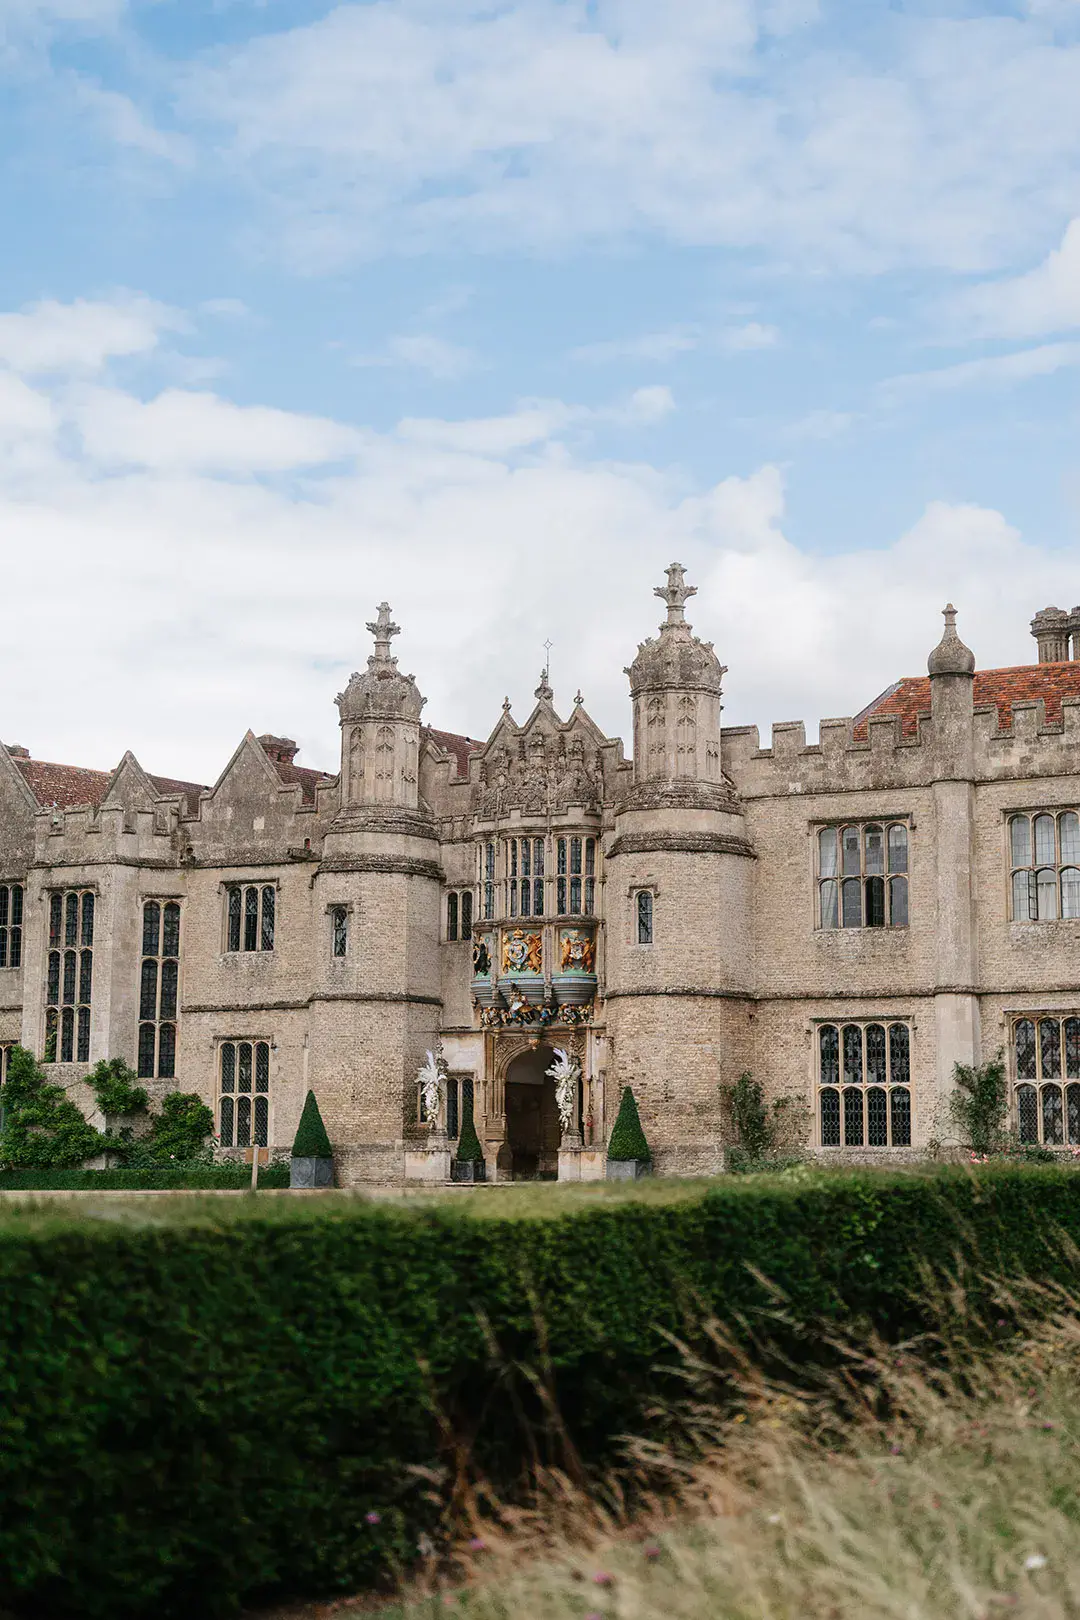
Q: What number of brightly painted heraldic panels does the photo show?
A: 3